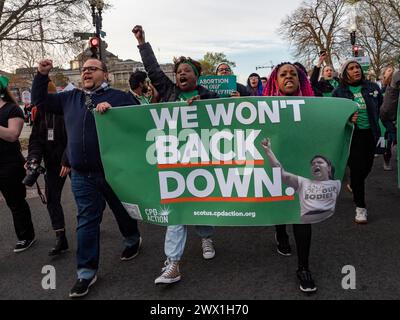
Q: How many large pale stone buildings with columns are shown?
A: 1